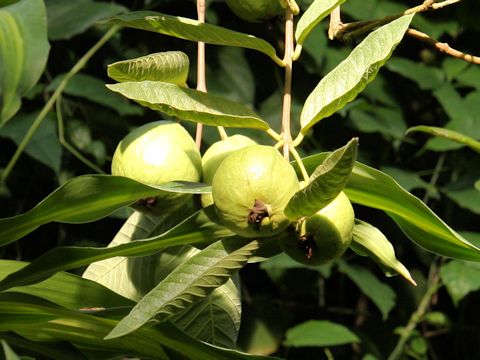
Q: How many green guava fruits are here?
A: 5